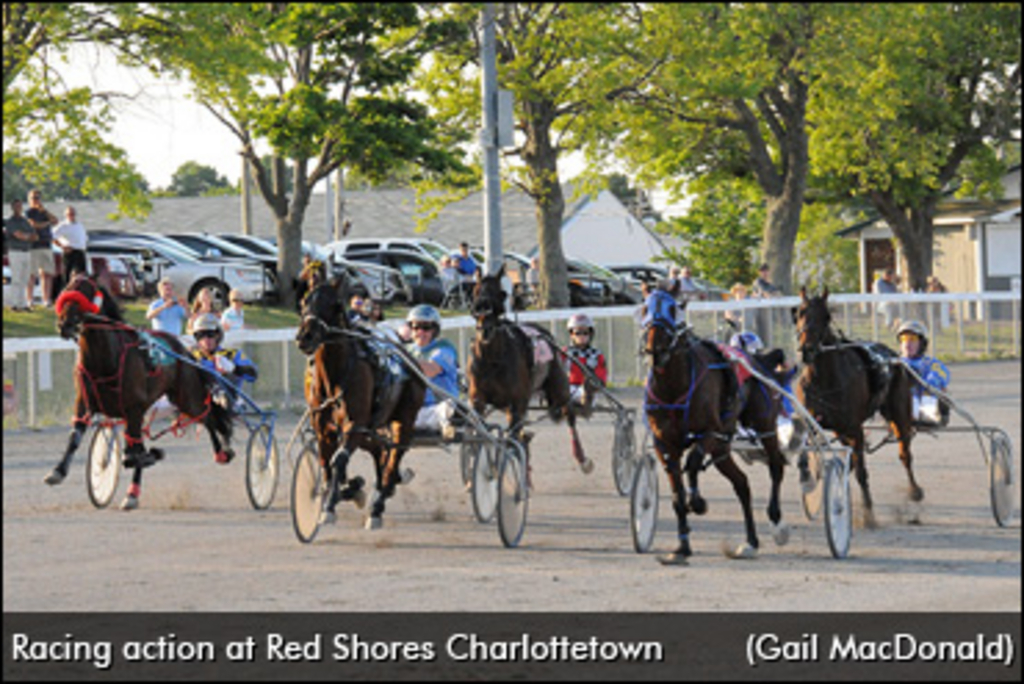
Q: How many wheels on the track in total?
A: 11